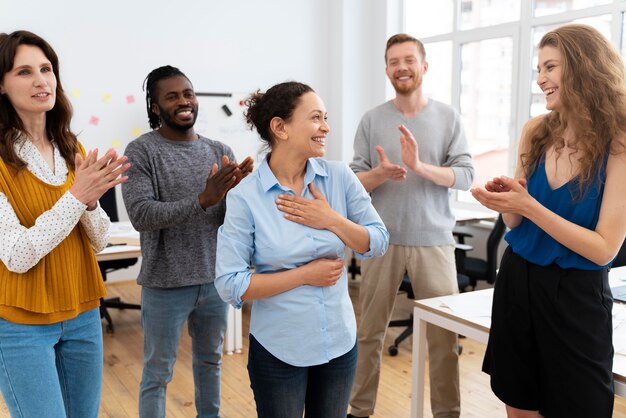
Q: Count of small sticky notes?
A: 6